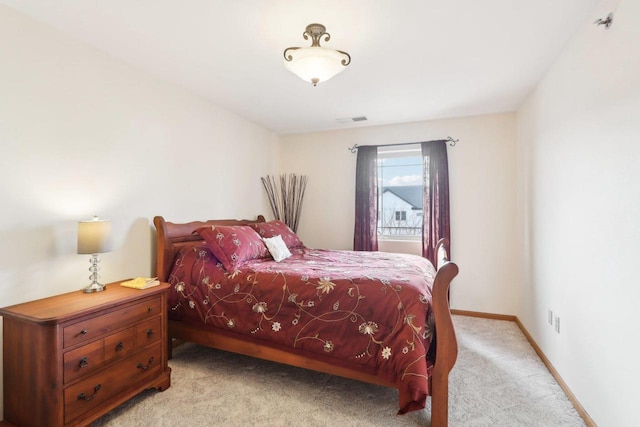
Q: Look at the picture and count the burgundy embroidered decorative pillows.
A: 2